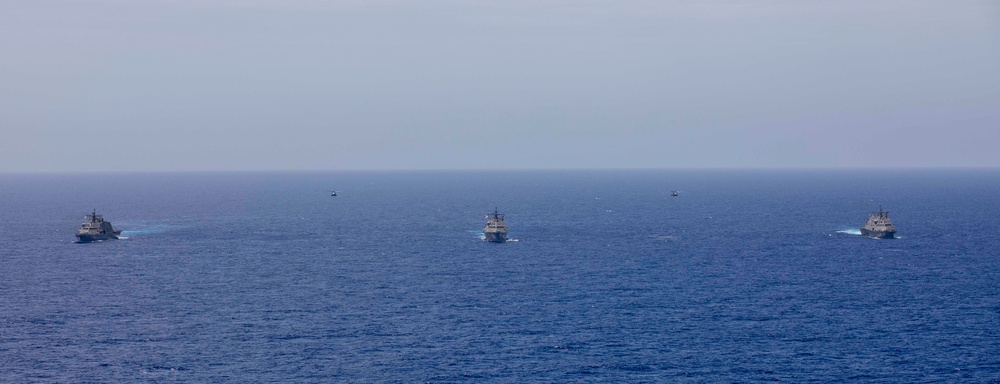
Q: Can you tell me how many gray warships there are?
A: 3